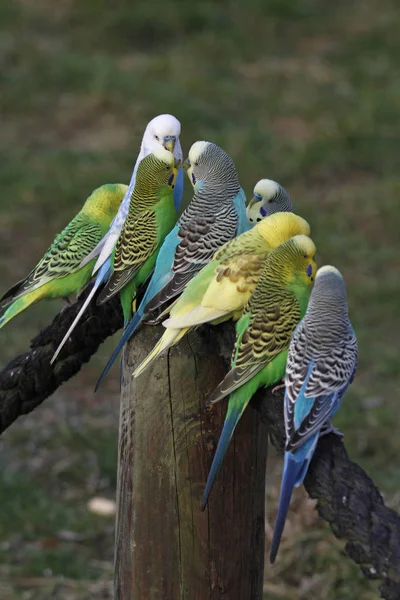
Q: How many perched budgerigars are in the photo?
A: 8